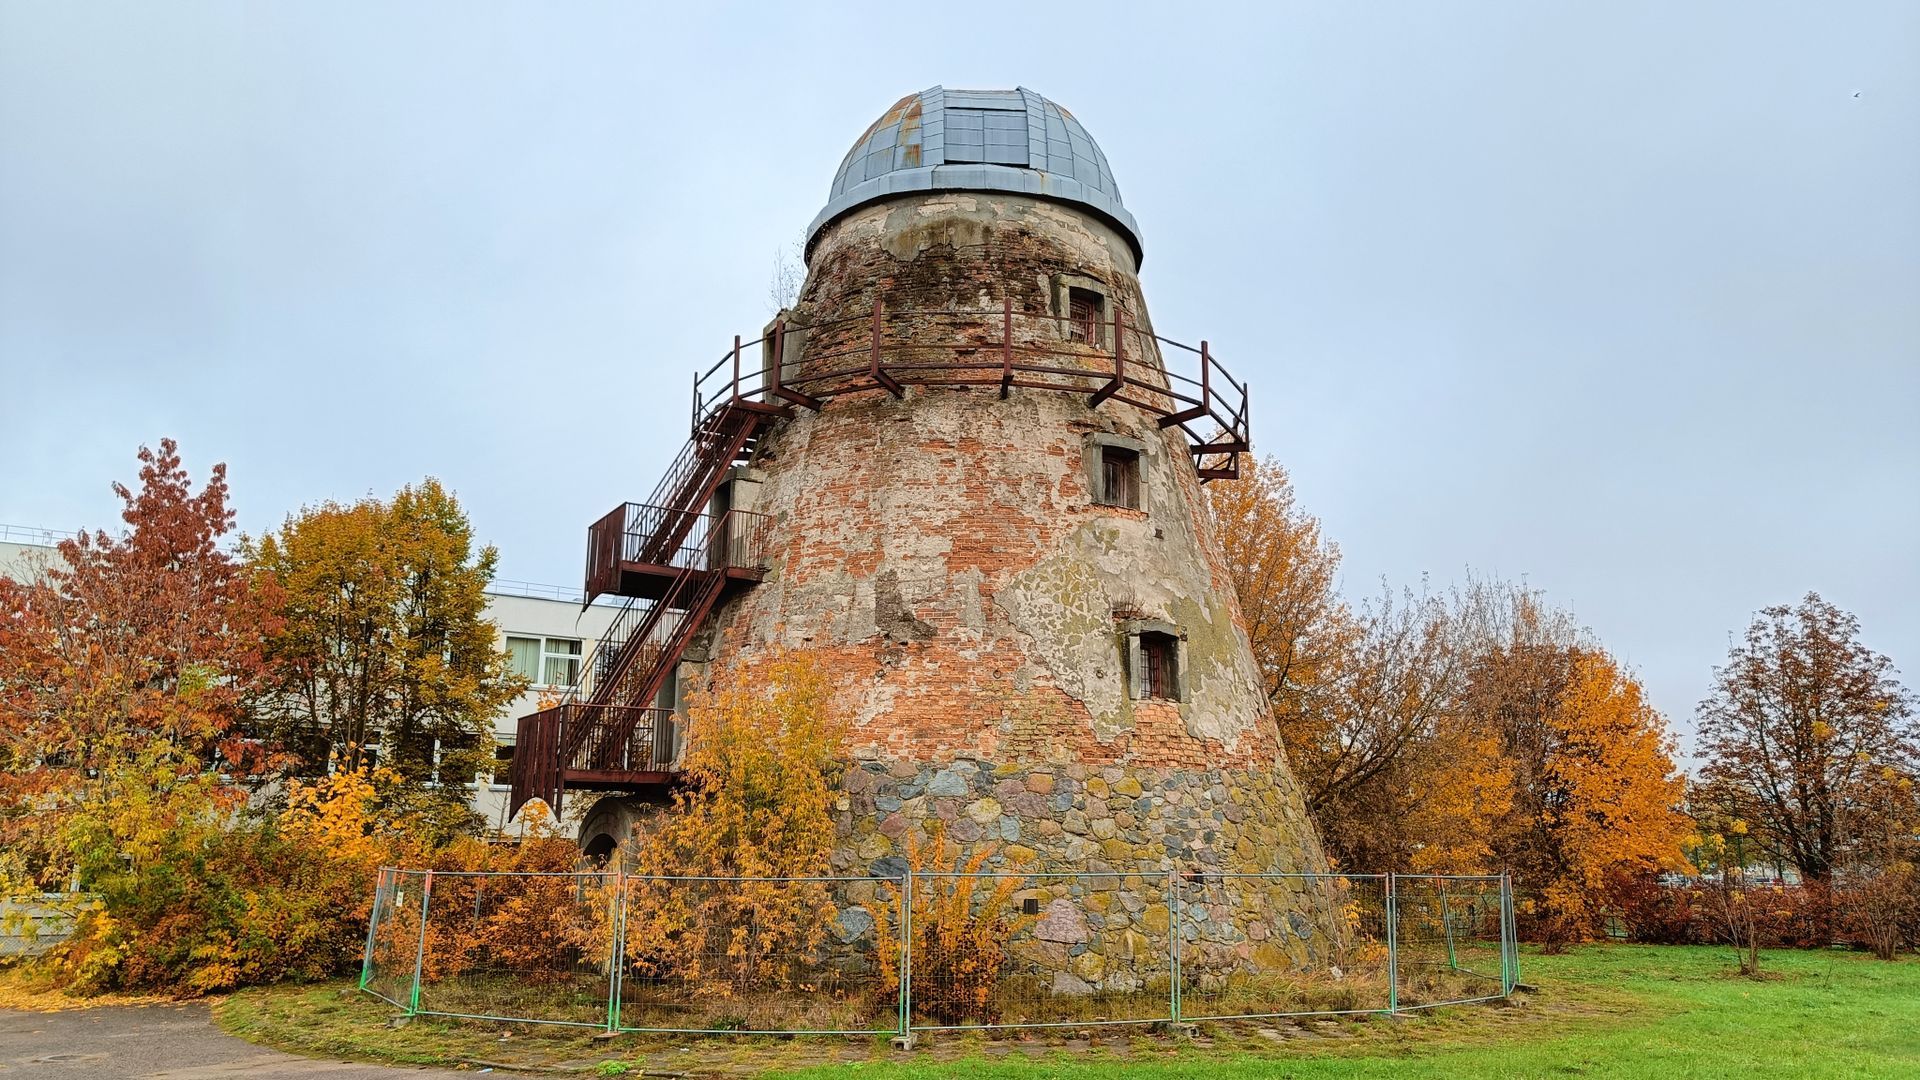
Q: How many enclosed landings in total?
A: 2